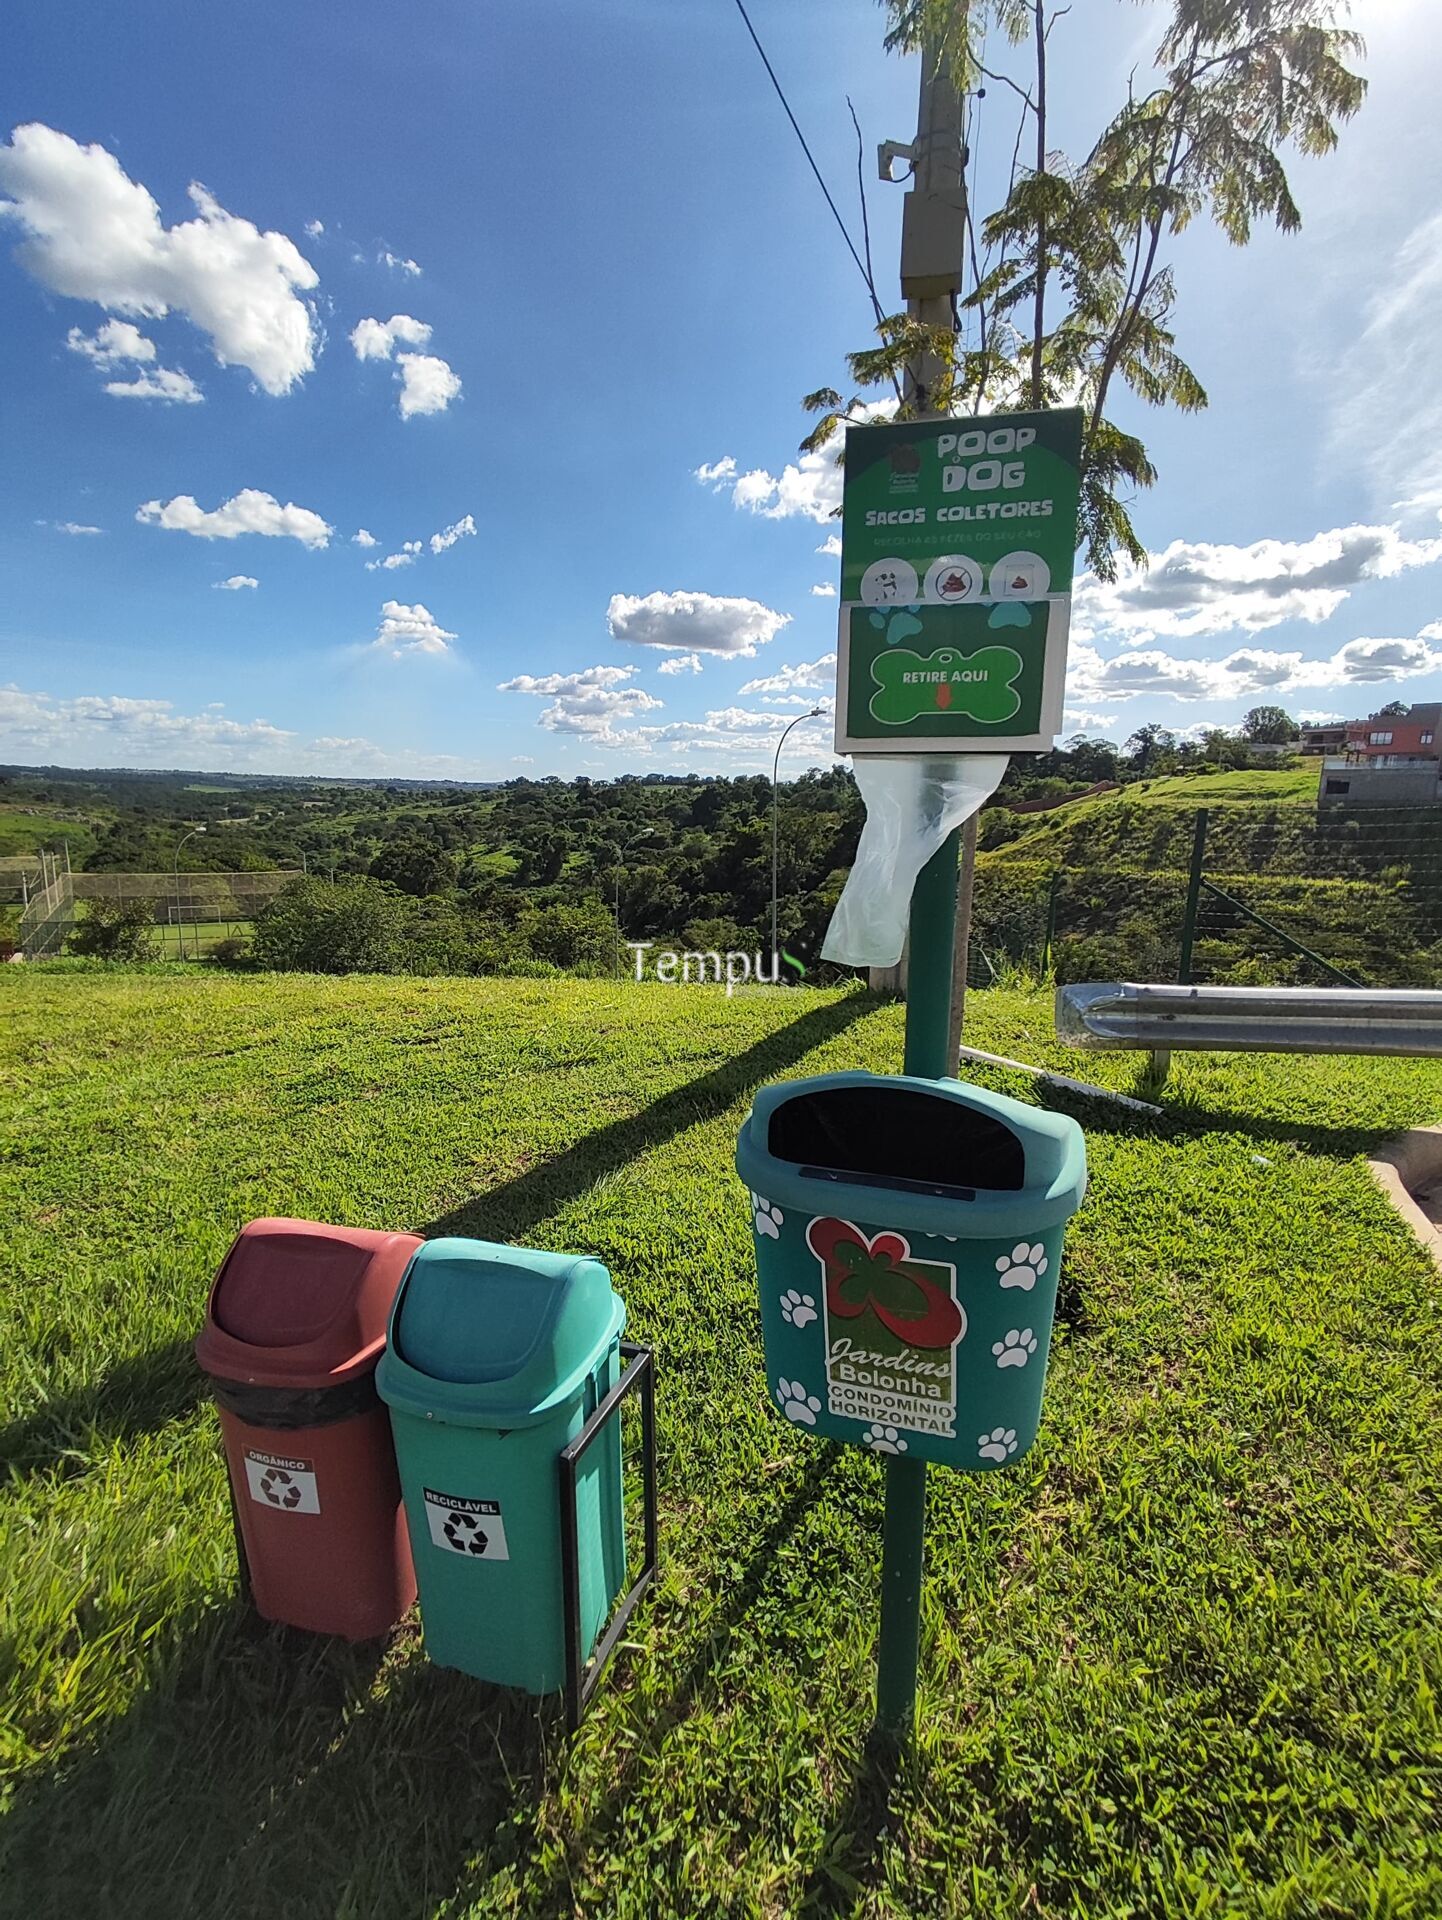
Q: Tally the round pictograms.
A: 3